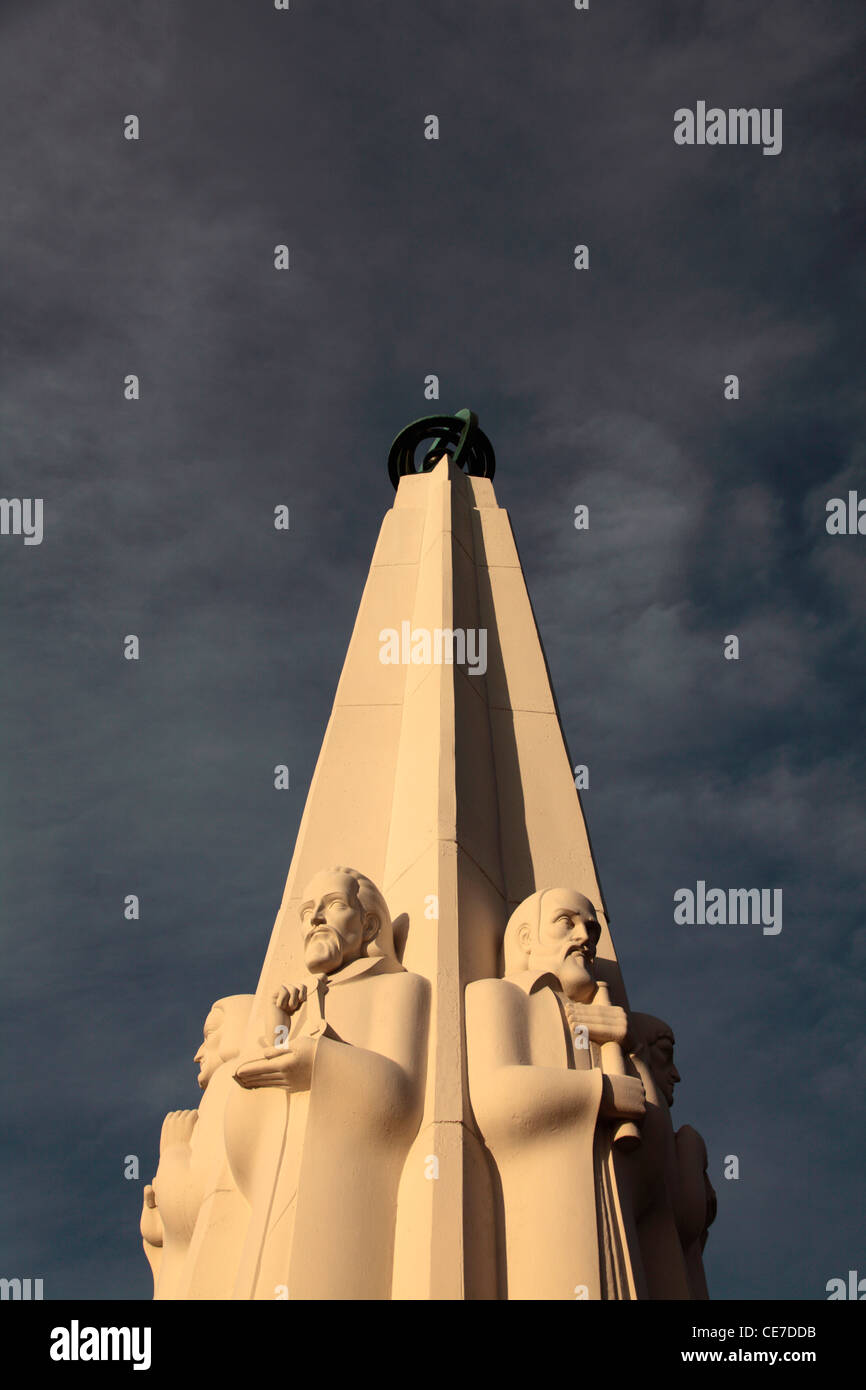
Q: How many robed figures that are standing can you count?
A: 4